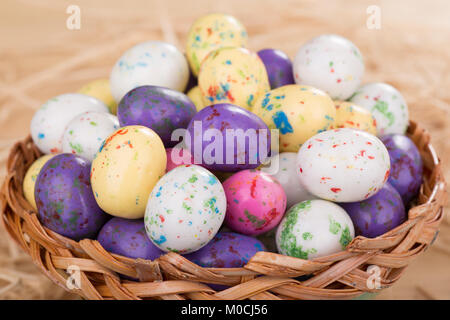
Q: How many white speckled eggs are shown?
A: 9